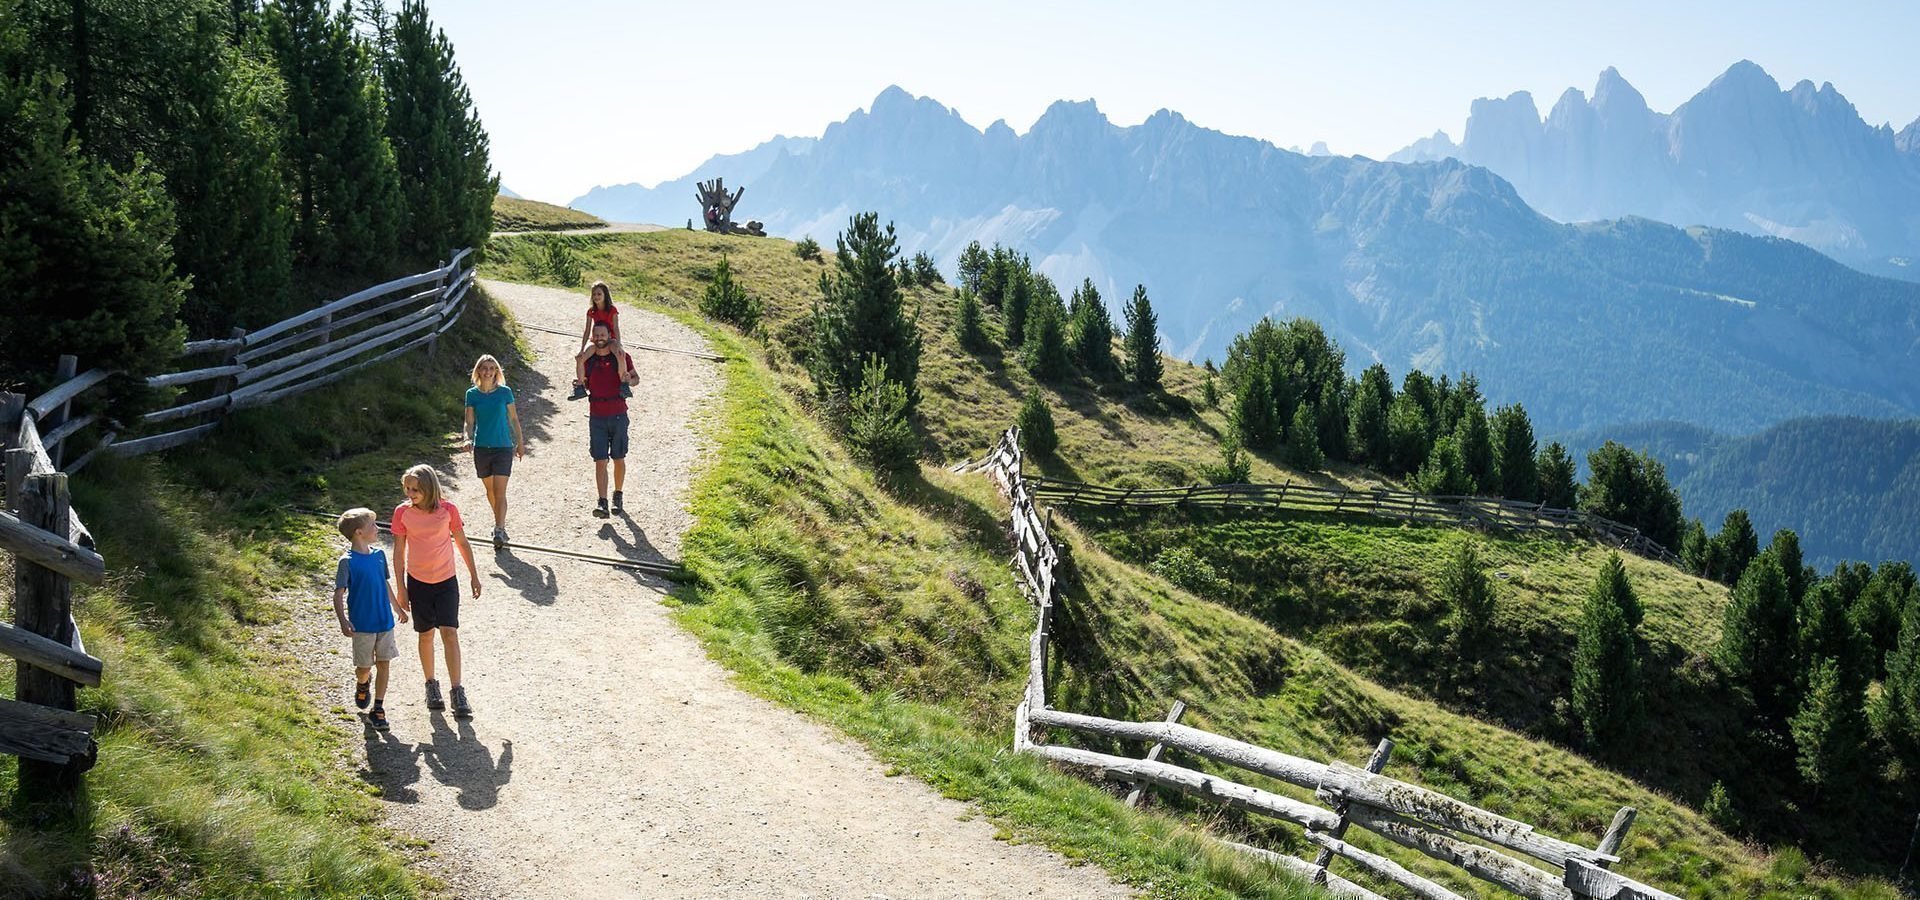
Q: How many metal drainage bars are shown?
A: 2